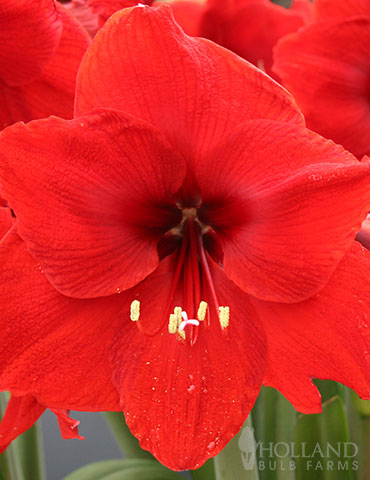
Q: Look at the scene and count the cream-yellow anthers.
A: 6